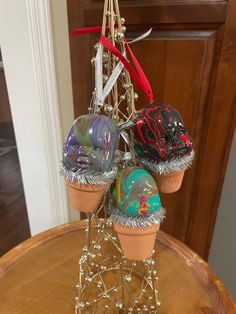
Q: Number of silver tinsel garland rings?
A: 3